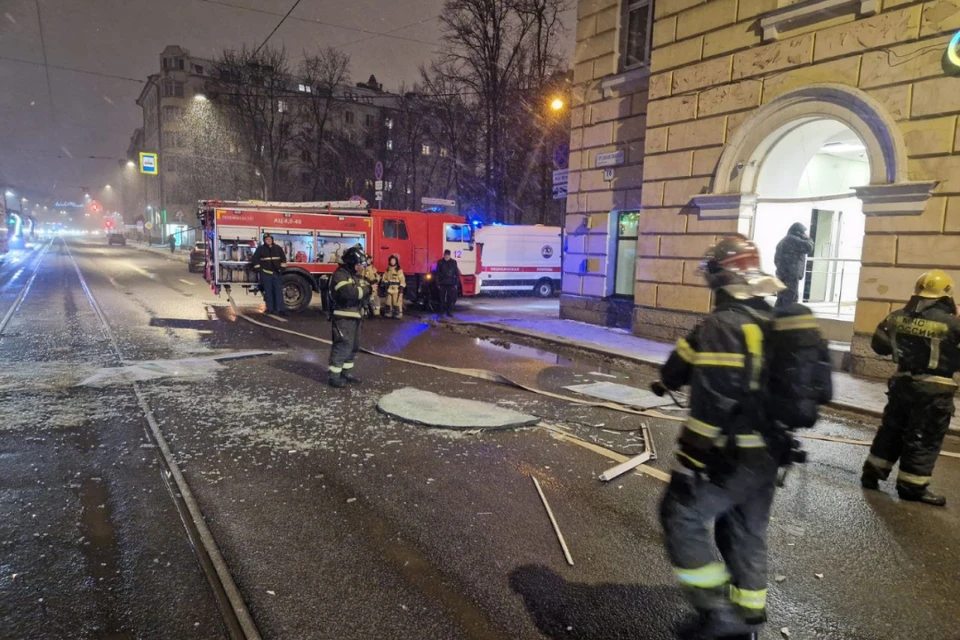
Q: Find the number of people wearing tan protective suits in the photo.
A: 2